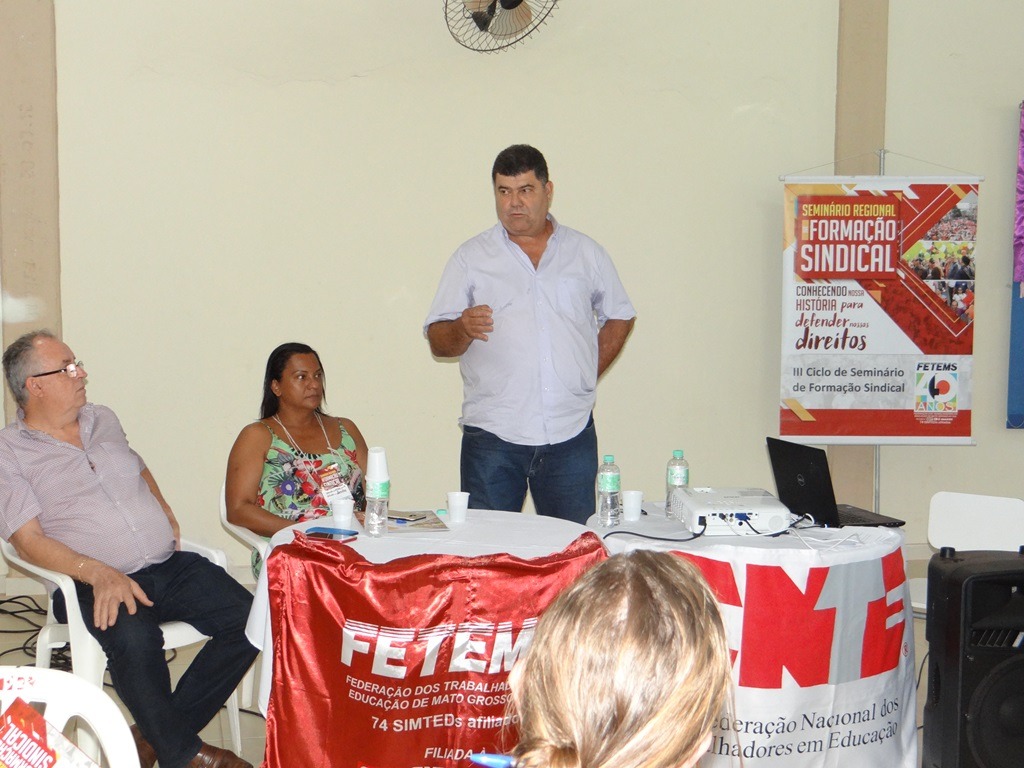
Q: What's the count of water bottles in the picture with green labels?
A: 3